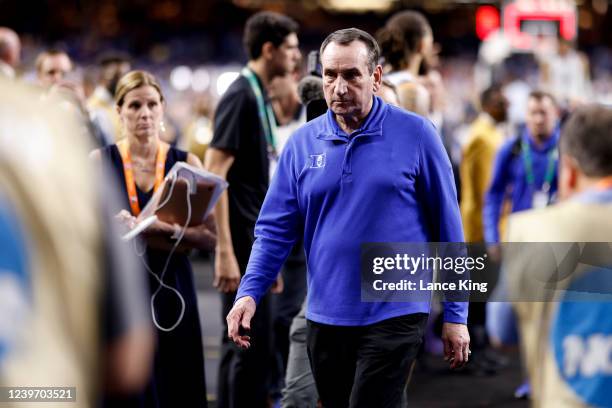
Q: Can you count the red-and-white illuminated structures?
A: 1